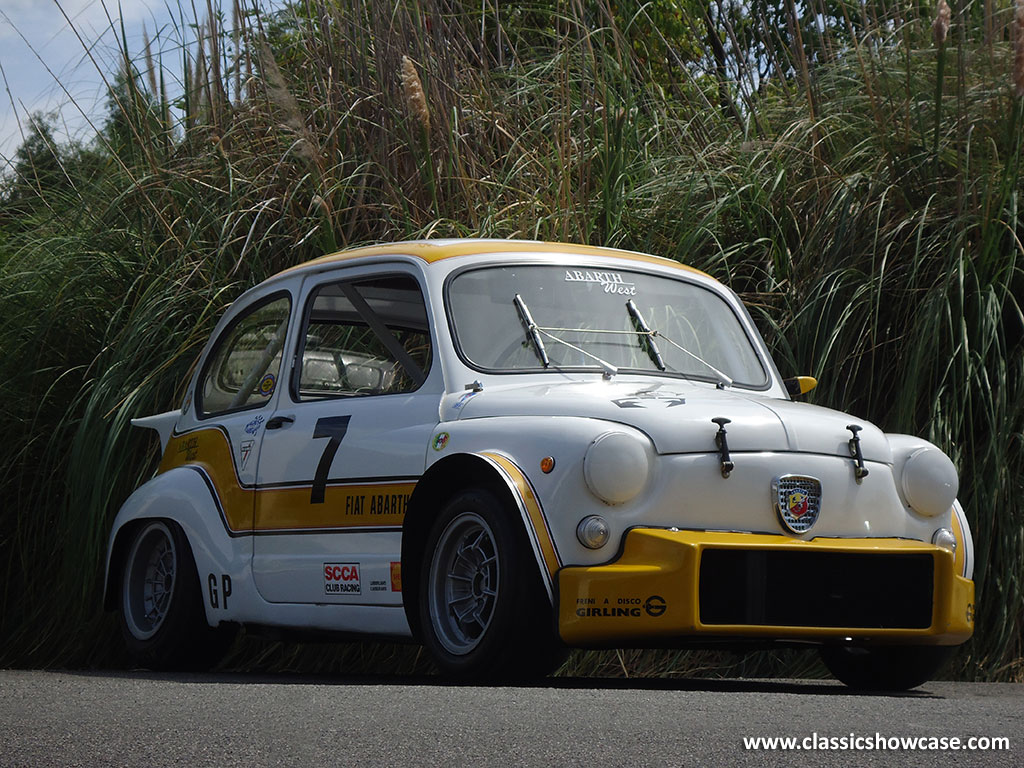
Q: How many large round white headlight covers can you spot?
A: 2